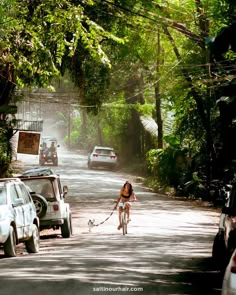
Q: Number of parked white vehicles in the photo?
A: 2